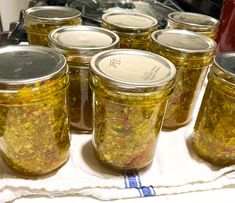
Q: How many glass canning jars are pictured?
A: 8